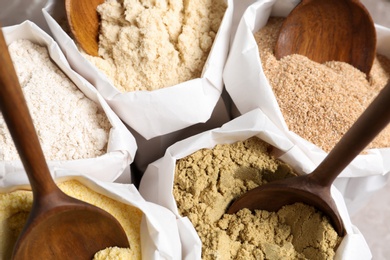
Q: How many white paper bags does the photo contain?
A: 5